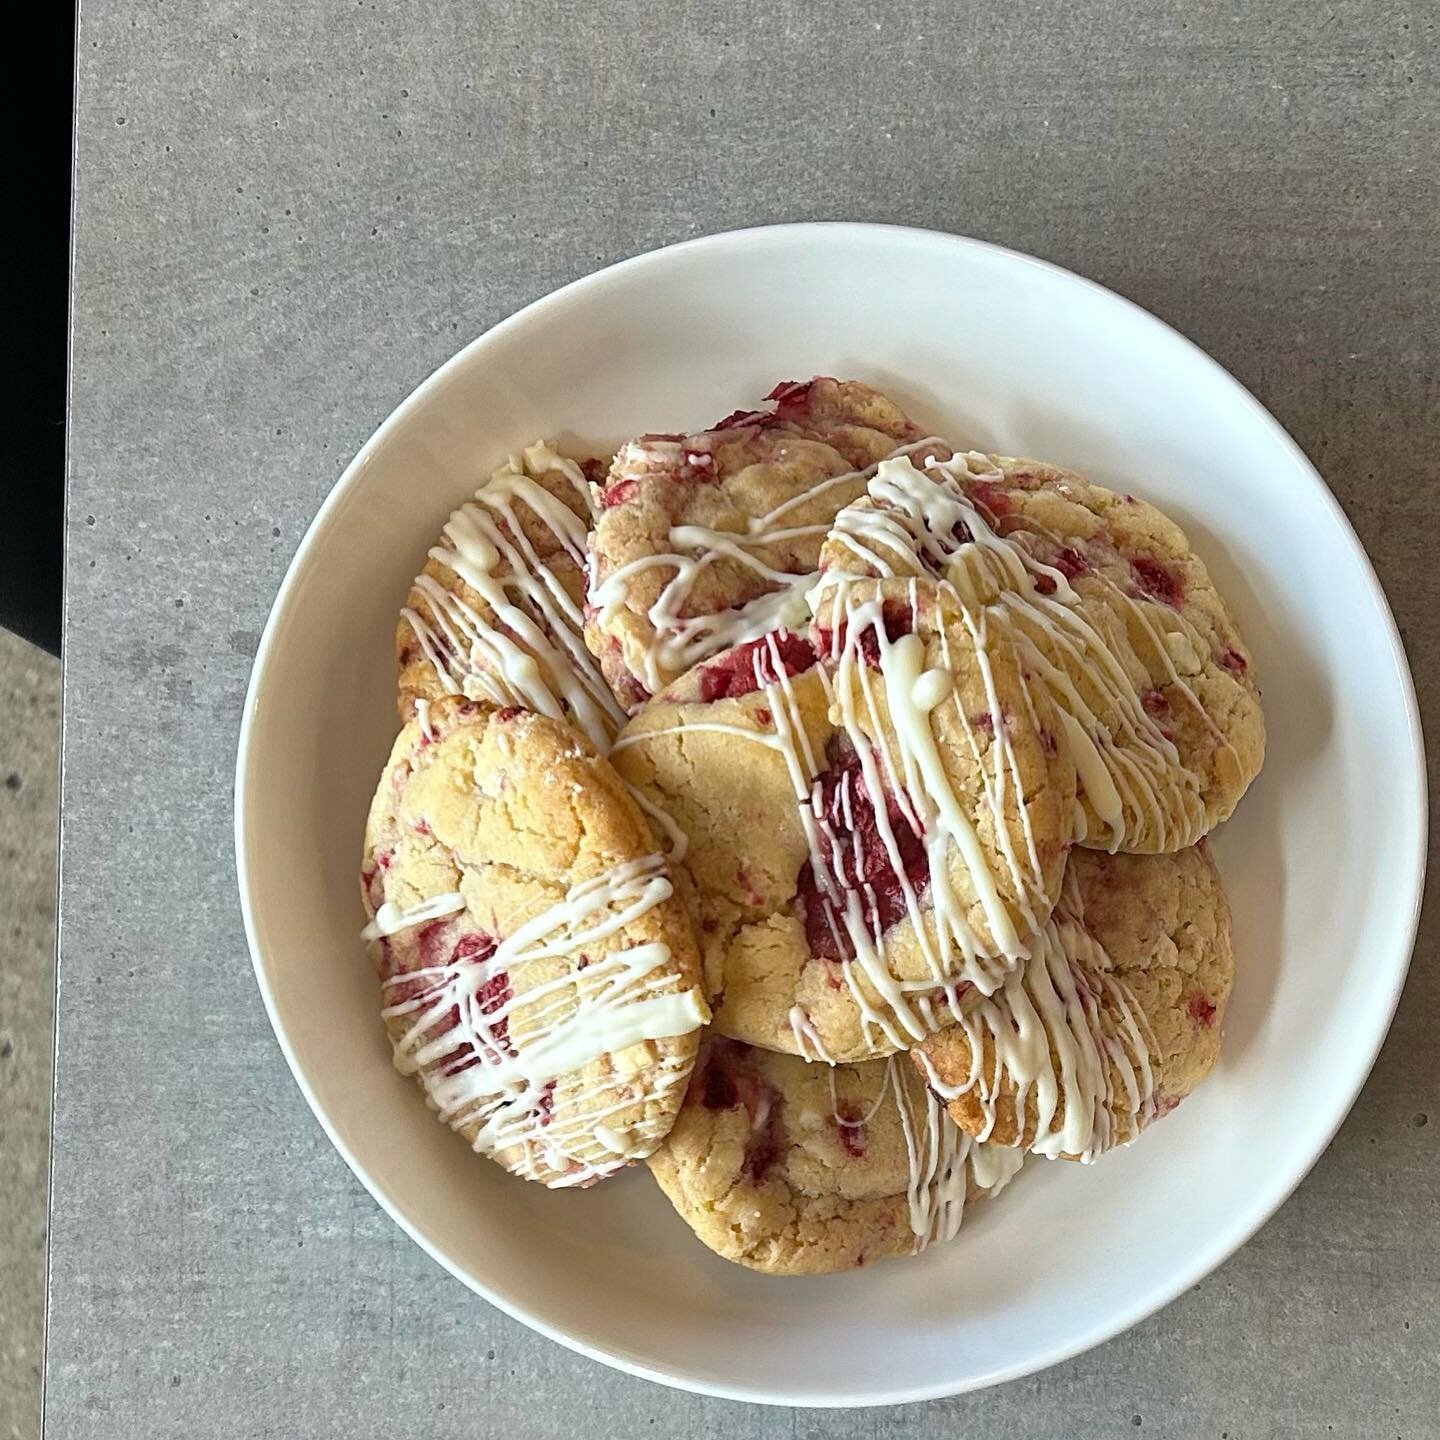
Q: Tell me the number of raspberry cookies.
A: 7